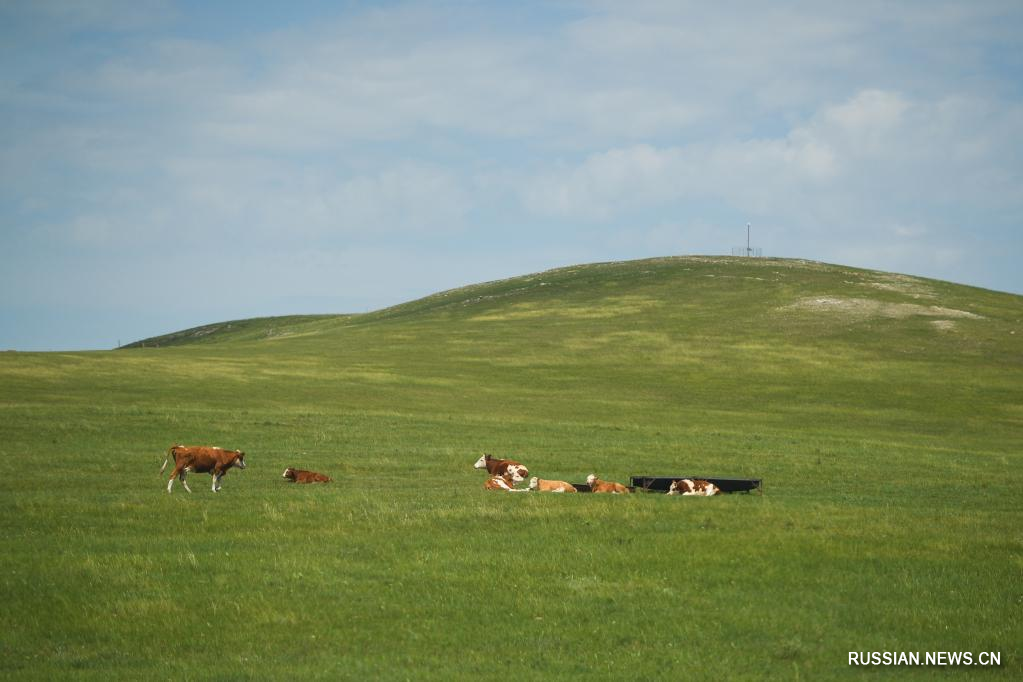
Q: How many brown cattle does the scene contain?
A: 7